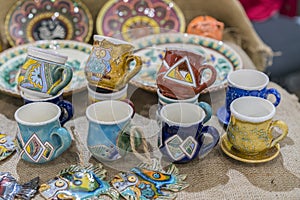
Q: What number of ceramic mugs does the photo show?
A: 11